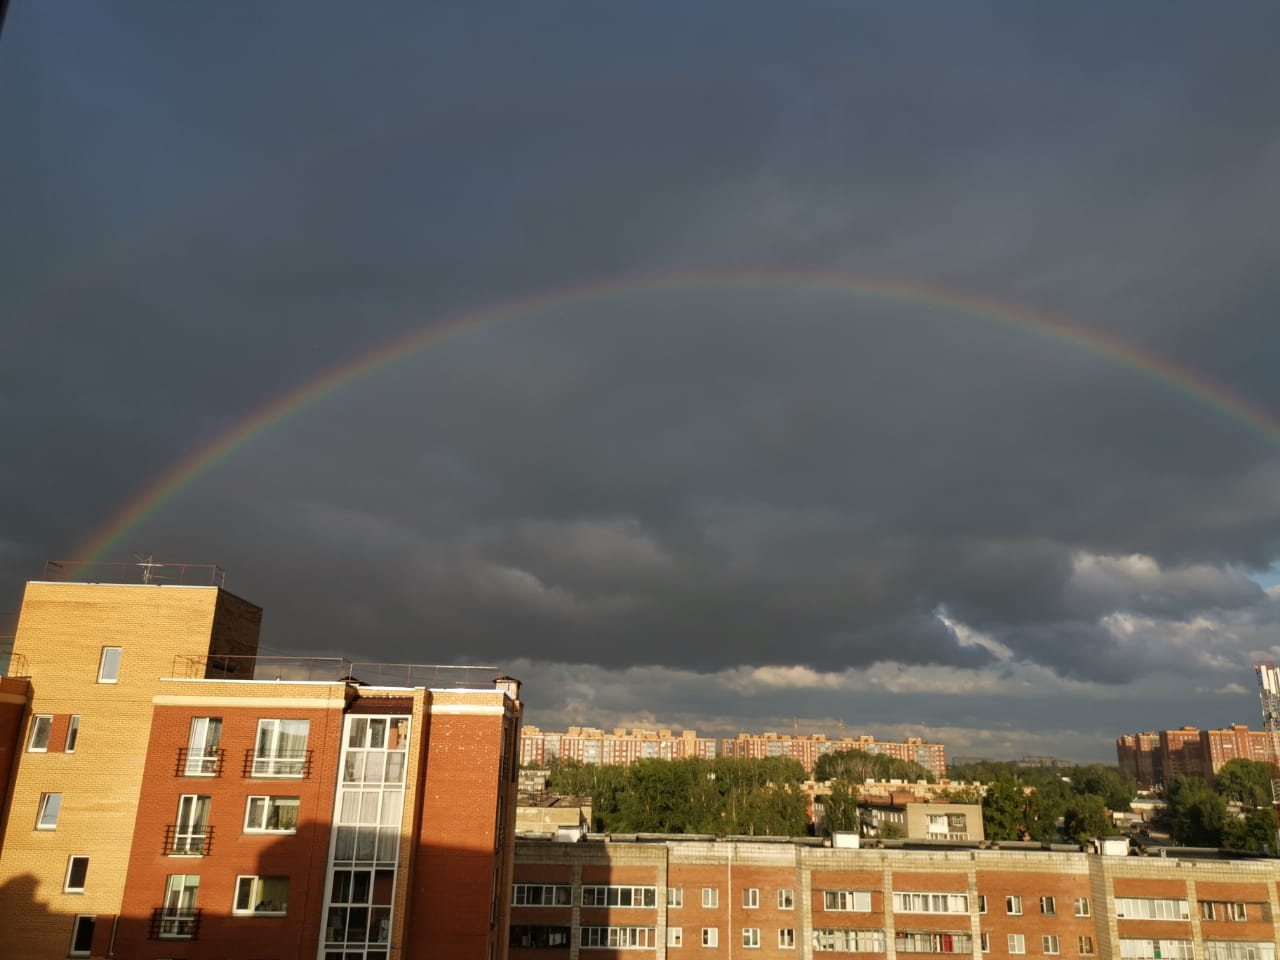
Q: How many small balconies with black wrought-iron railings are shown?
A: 4